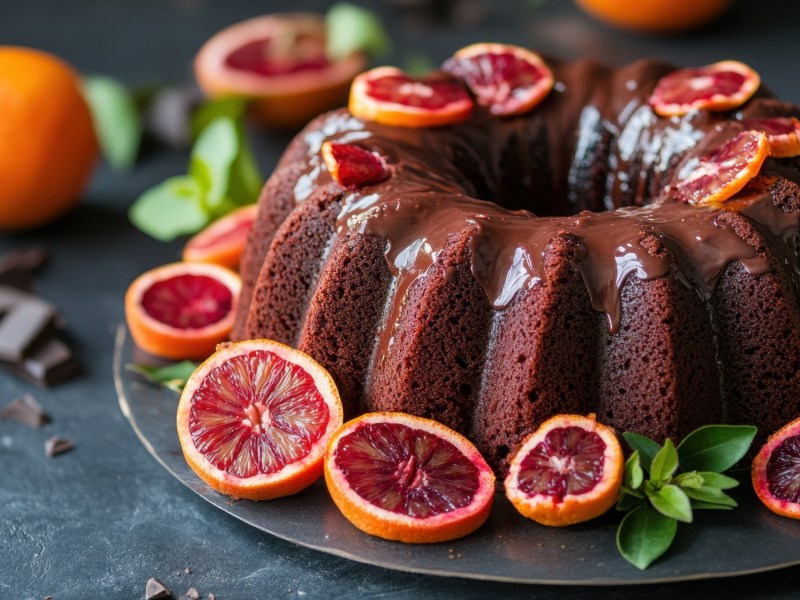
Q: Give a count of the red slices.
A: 13